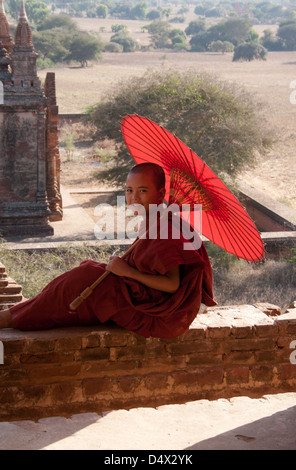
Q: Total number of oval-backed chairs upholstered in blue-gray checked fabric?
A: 0